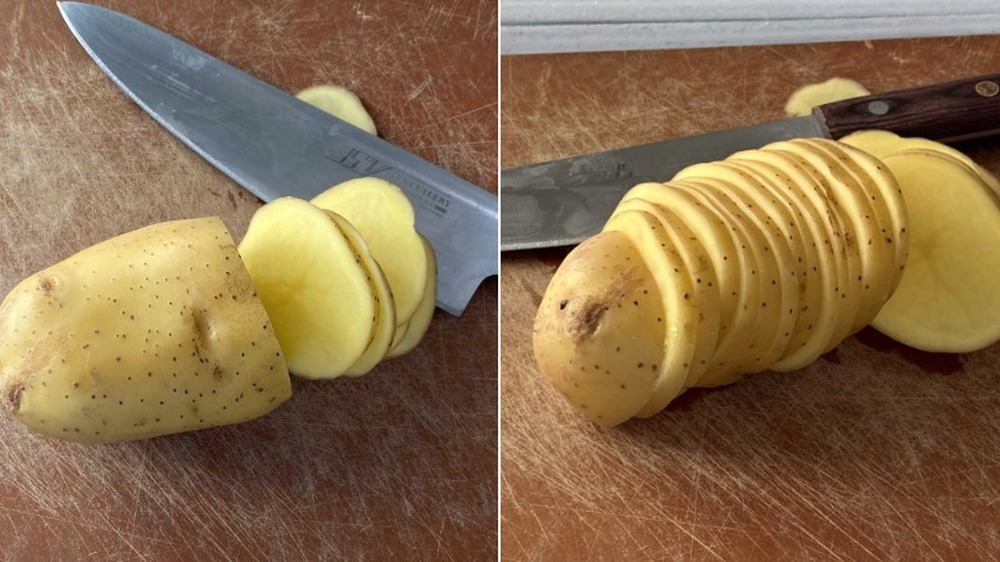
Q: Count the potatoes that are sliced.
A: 2